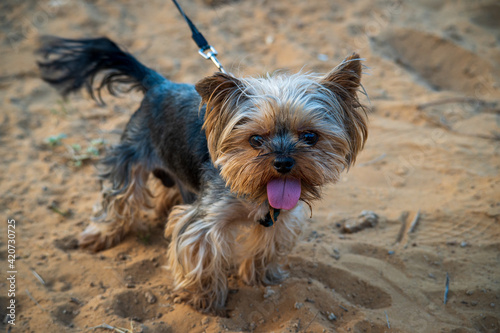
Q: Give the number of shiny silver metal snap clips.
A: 1